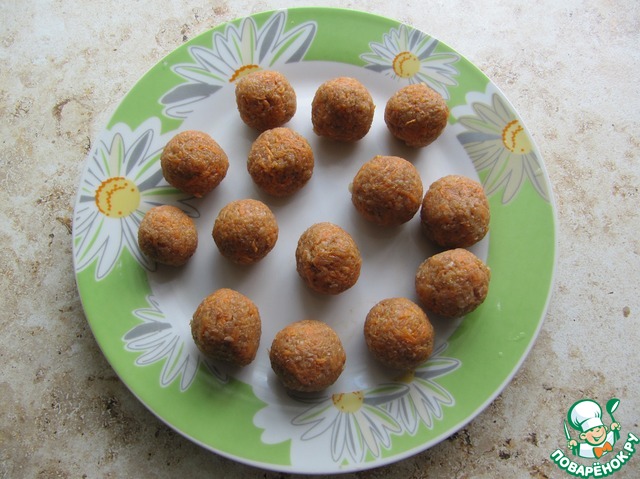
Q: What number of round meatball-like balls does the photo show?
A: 14